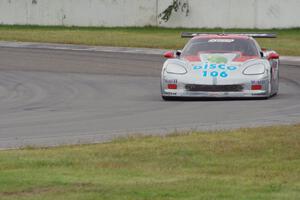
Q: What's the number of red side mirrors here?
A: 2